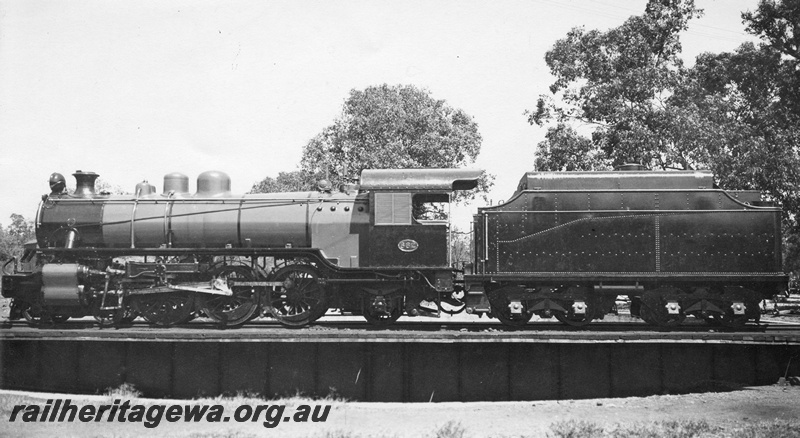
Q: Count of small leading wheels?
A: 2